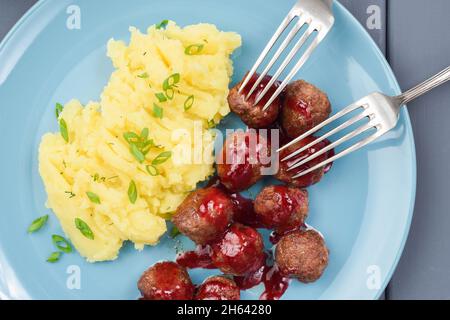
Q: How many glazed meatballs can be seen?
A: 10